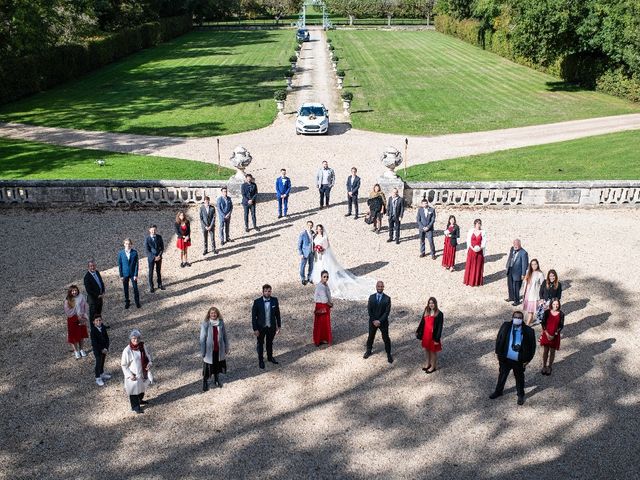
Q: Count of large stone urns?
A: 2